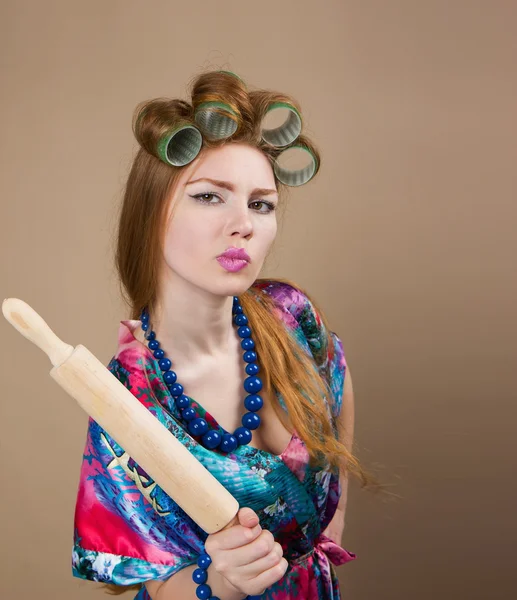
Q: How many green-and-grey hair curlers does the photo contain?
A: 4